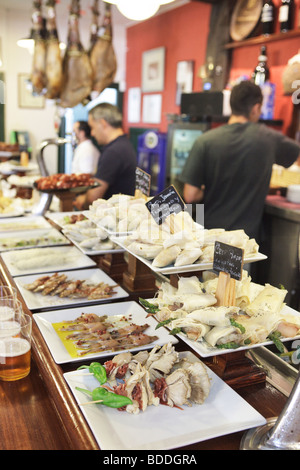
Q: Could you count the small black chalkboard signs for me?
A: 3